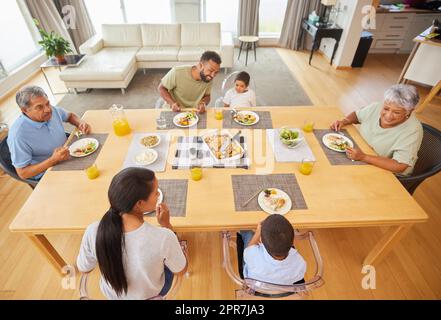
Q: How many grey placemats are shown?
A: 6